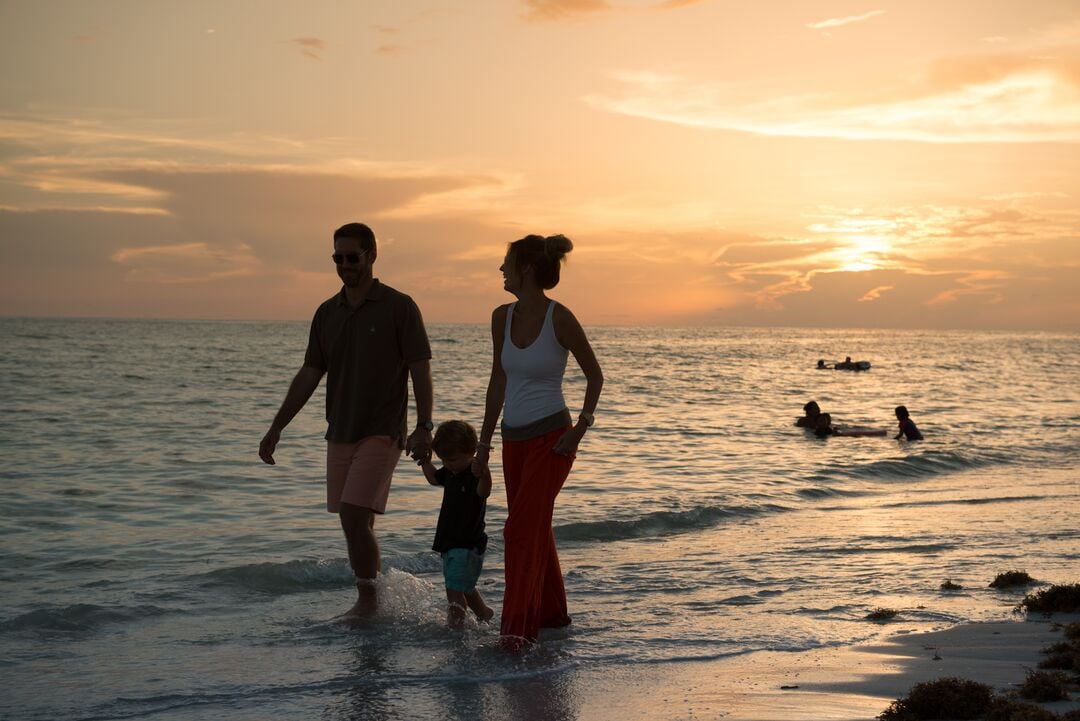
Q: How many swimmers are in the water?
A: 5